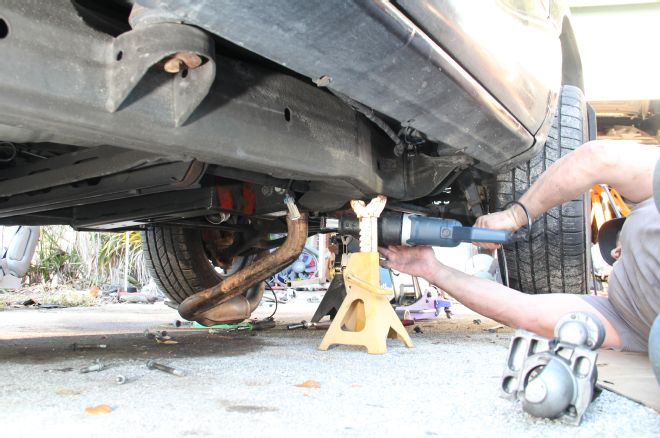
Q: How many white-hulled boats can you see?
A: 0